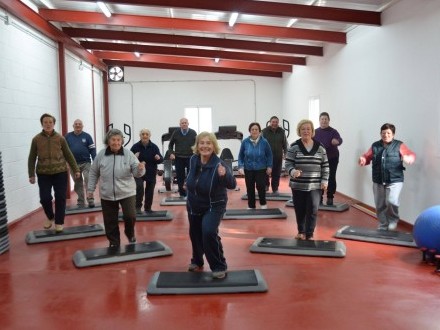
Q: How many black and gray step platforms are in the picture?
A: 11